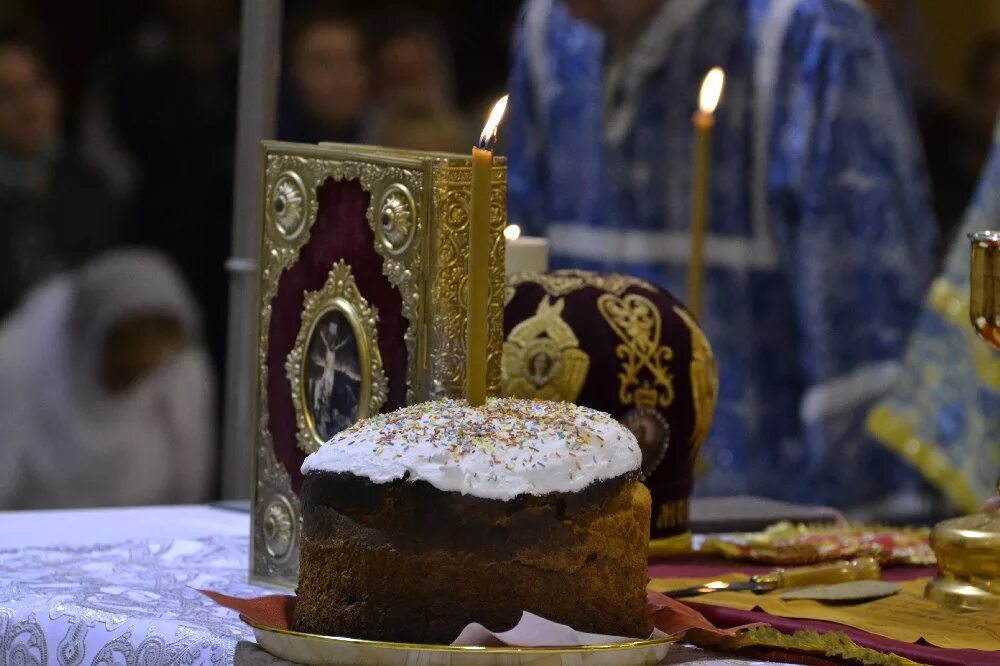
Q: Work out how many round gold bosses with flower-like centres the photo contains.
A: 3